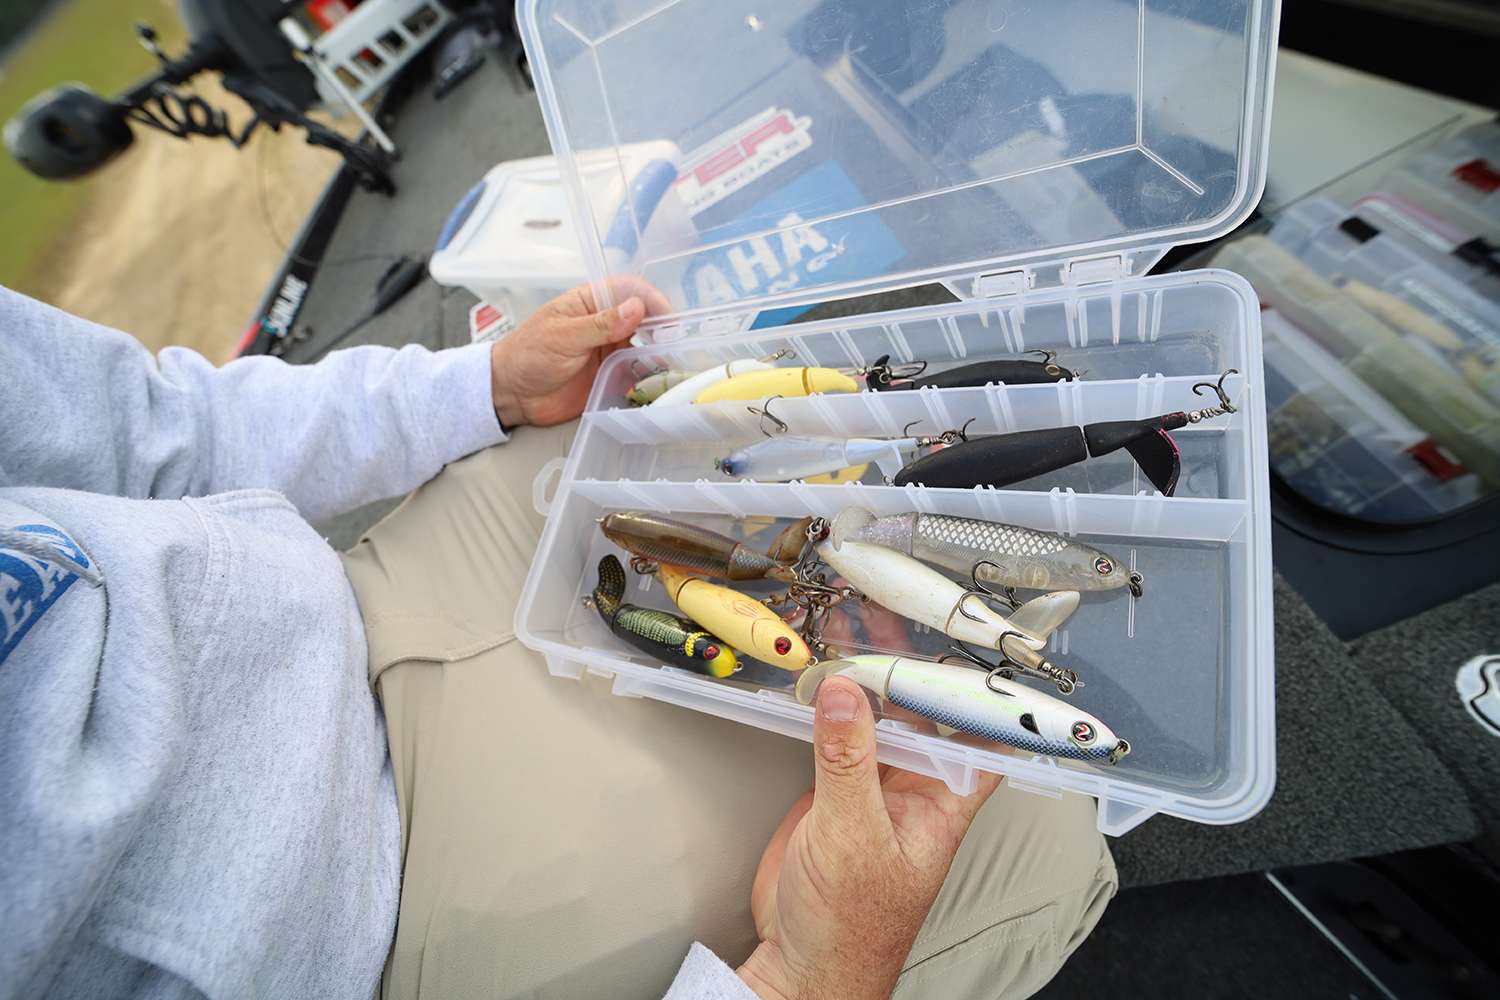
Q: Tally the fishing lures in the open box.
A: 12